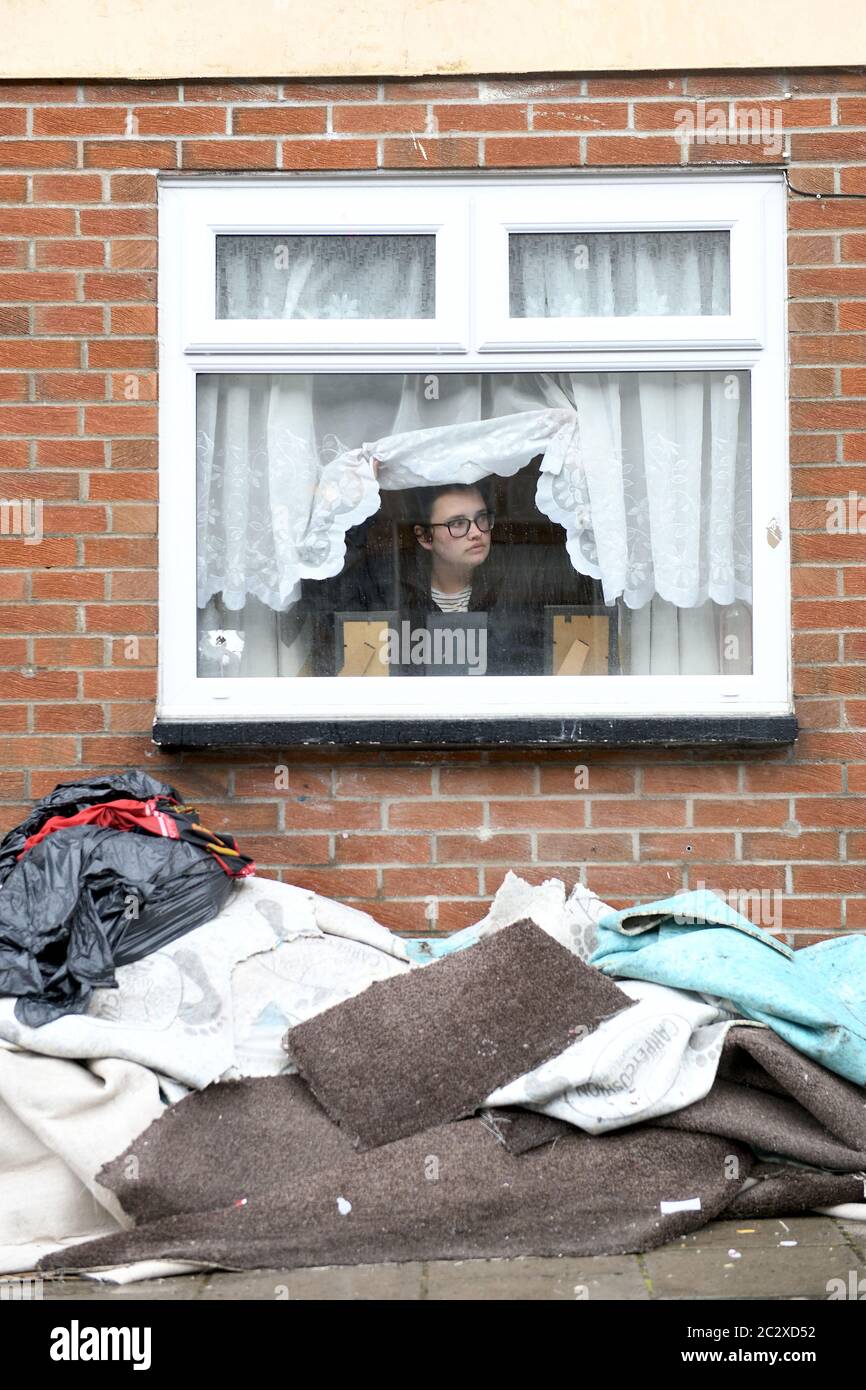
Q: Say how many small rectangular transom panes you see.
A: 2